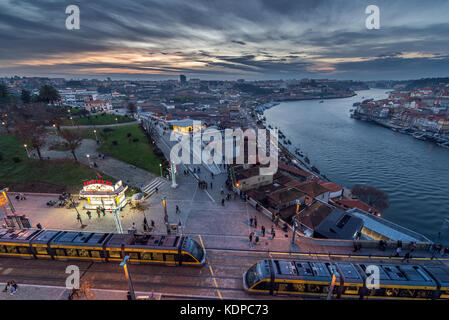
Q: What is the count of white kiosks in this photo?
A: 1